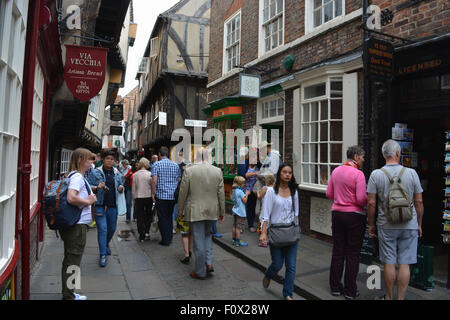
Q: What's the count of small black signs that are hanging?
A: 2